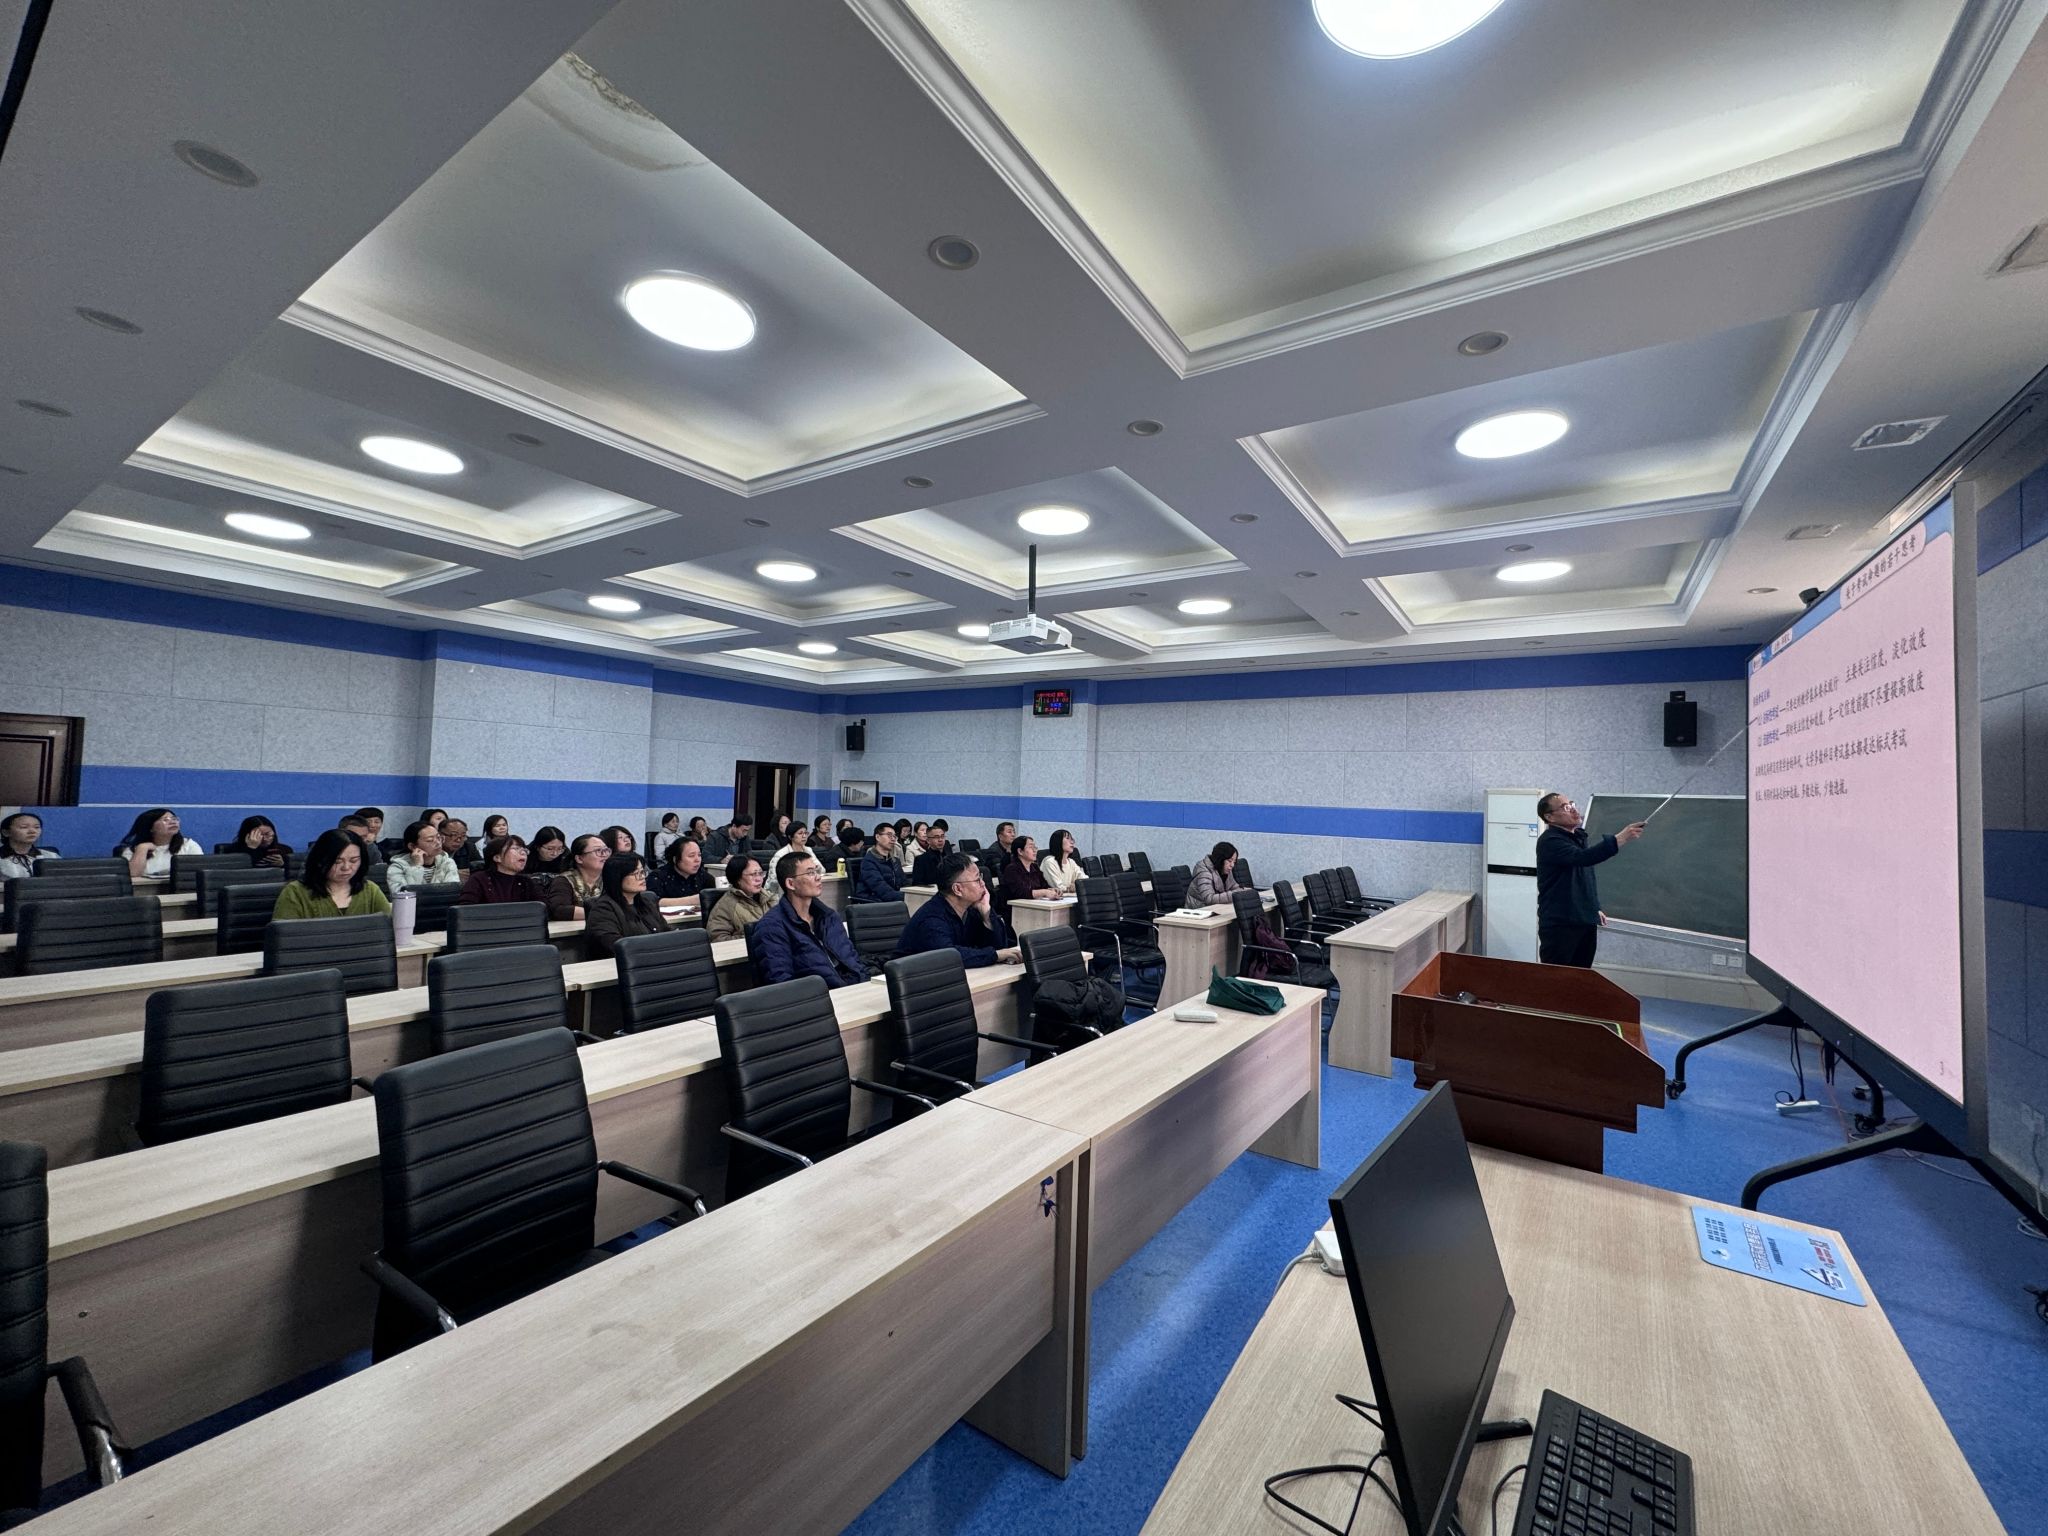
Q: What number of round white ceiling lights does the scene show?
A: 12